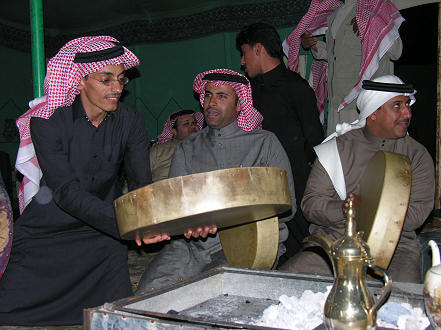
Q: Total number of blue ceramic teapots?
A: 0